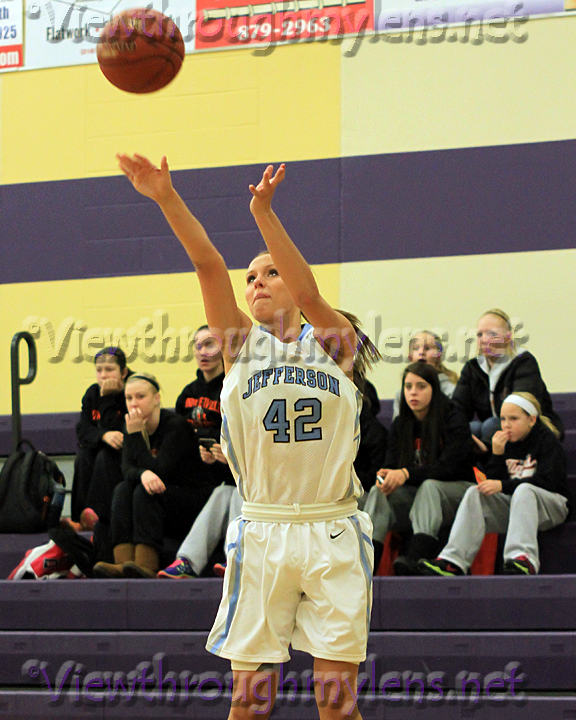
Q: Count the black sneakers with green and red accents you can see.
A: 2